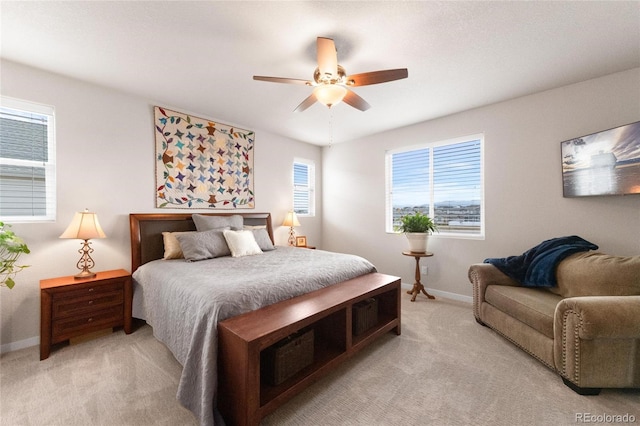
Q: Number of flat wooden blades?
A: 5